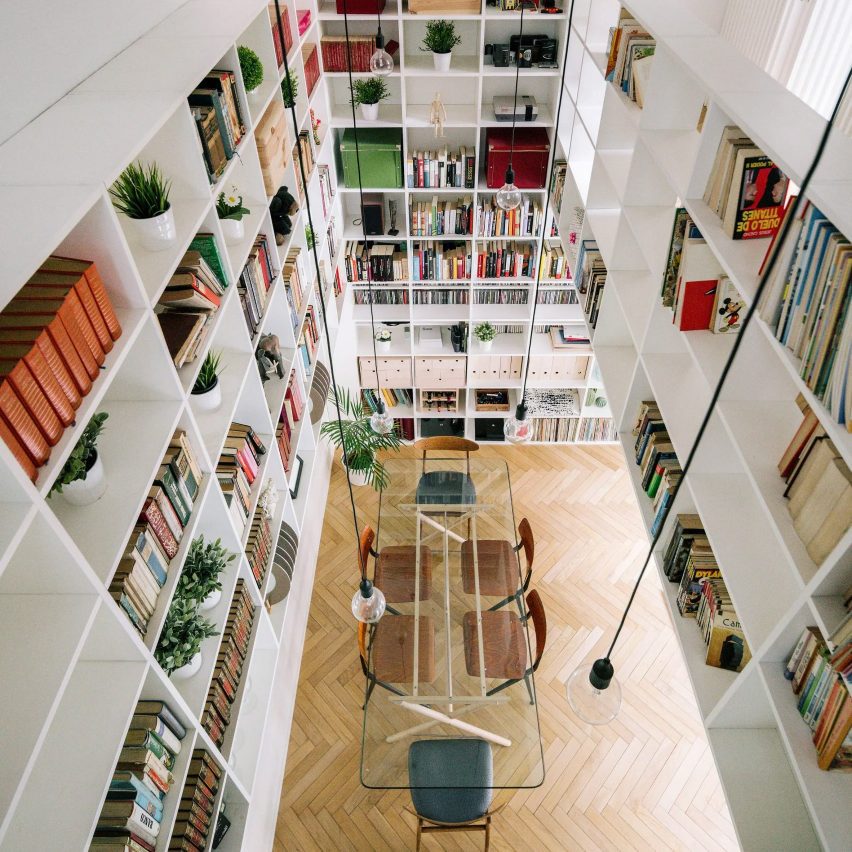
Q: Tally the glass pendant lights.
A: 6